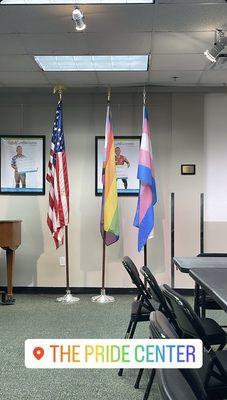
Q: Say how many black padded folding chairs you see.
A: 5